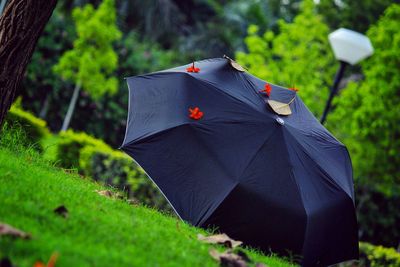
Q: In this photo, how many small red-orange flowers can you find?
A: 4